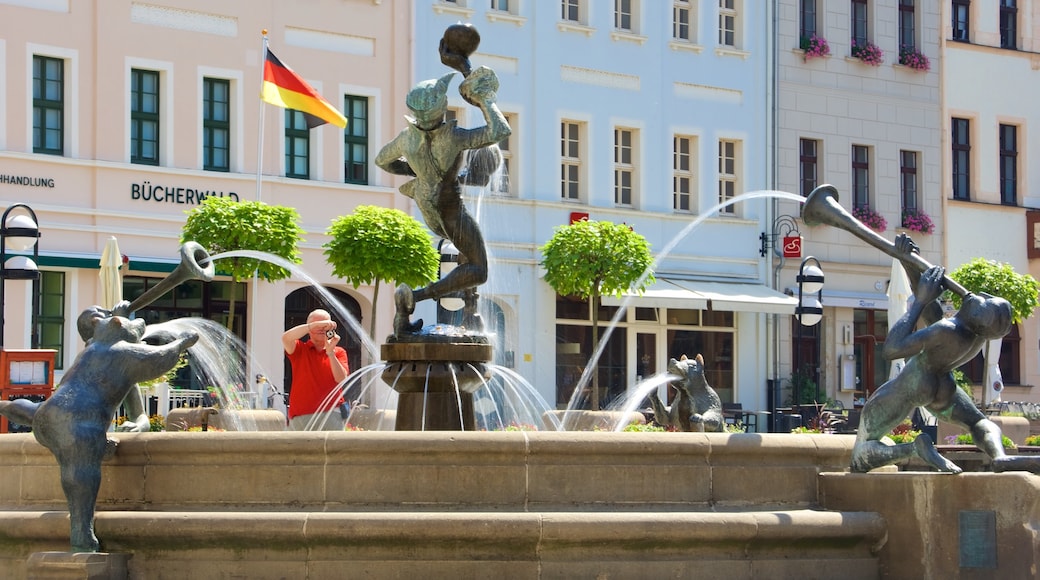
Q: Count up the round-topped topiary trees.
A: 4